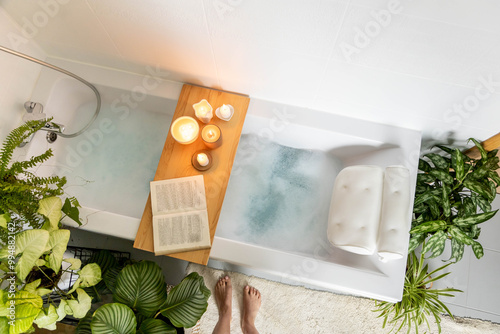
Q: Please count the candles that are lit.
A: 5